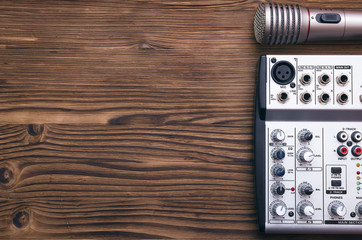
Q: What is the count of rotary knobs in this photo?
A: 11